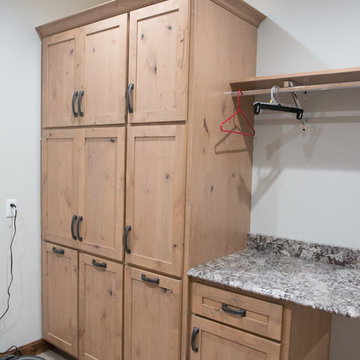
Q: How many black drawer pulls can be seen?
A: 11